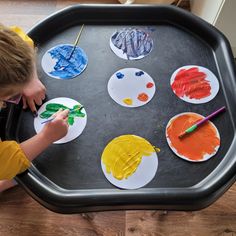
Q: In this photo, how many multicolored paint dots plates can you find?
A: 1